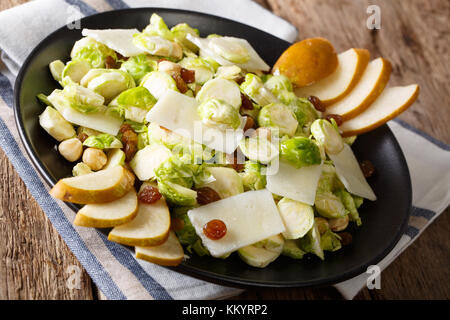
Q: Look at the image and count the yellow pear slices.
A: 8